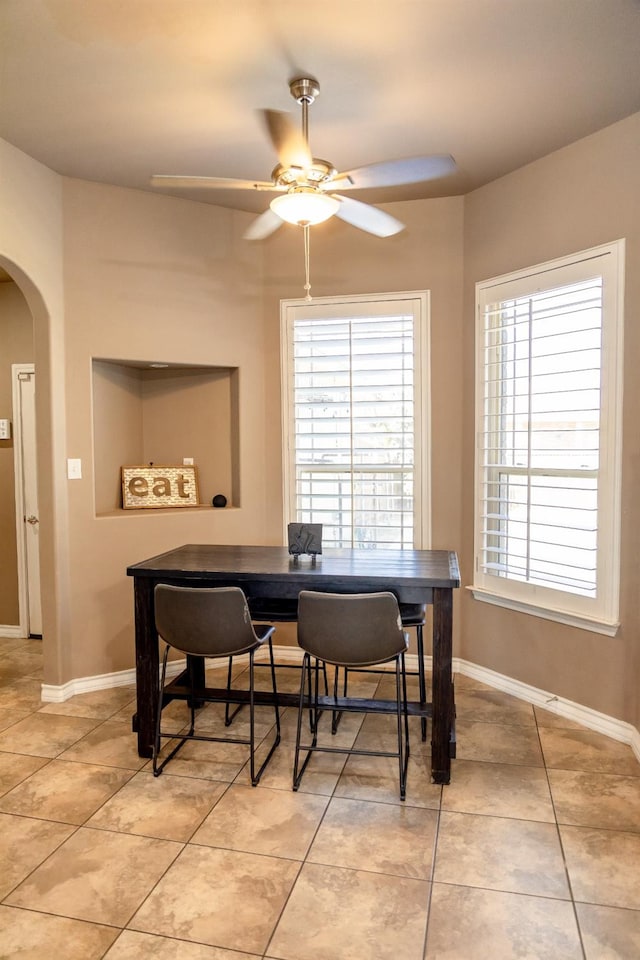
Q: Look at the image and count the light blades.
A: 5